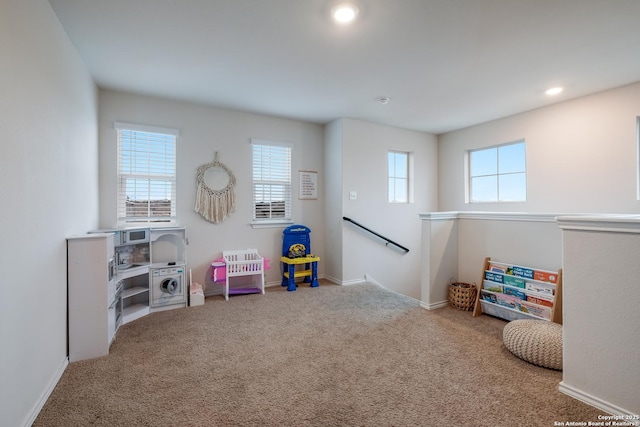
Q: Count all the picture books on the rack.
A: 13